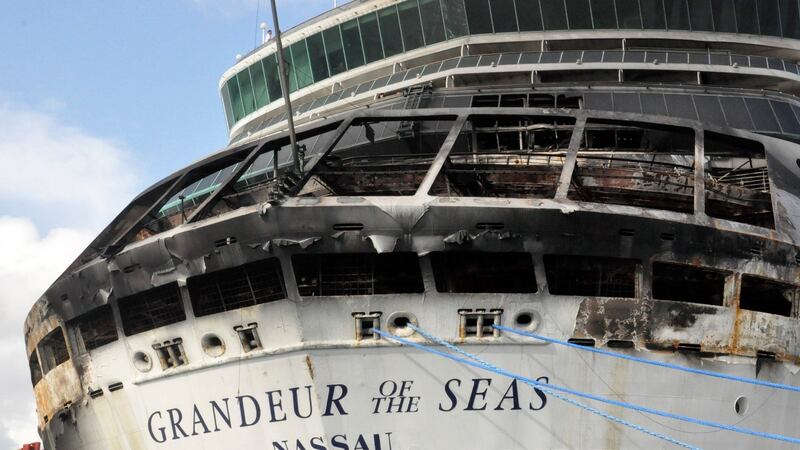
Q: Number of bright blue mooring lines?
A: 3